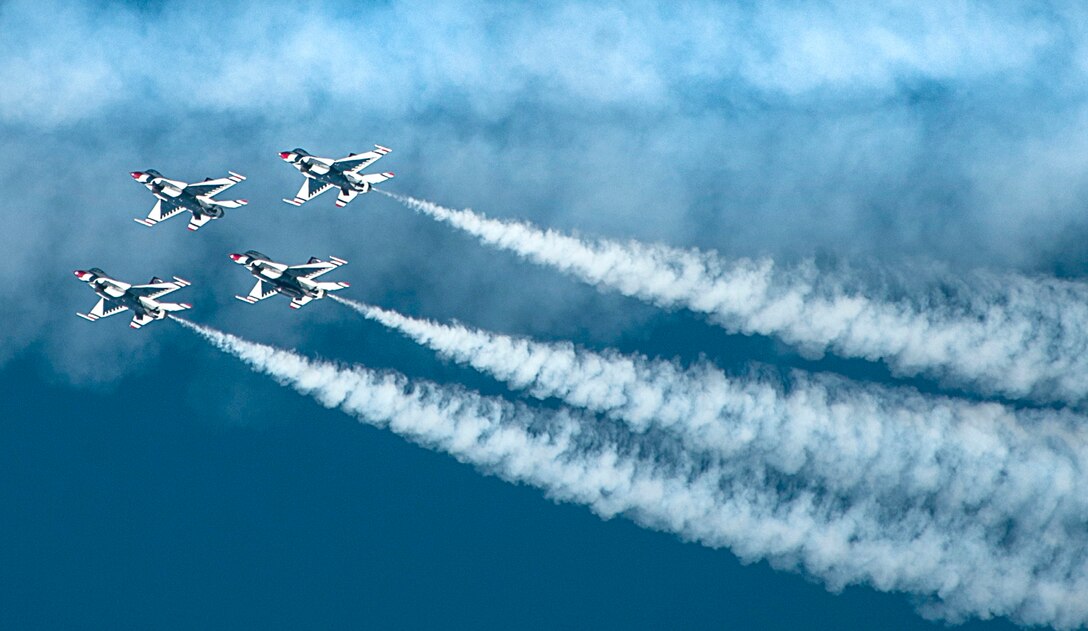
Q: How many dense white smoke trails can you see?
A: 3